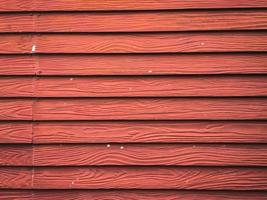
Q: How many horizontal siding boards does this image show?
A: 10